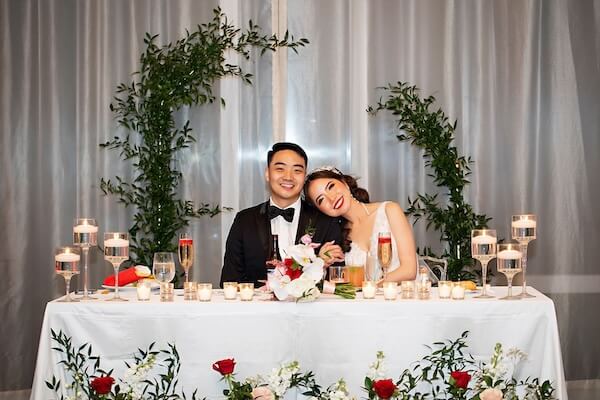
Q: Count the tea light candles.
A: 8